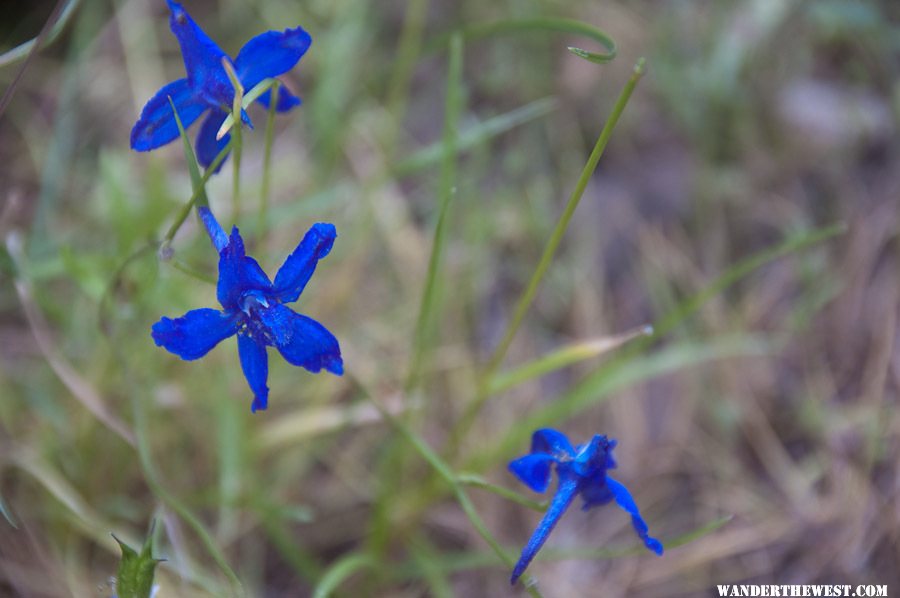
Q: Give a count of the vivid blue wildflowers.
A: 3